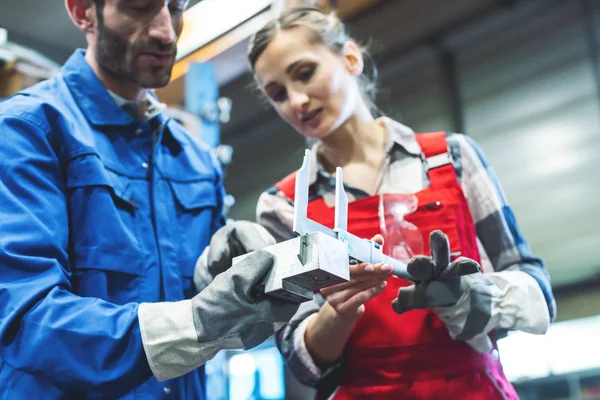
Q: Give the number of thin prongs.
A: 2